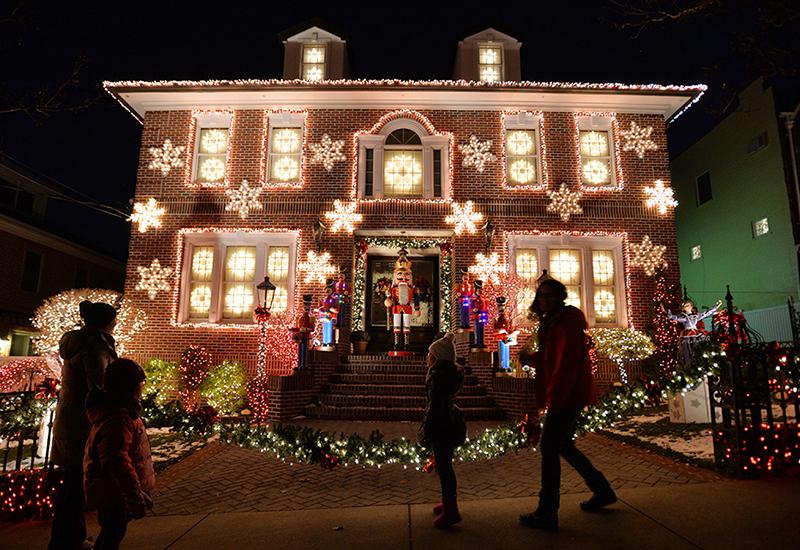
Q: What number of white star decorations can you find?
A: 14